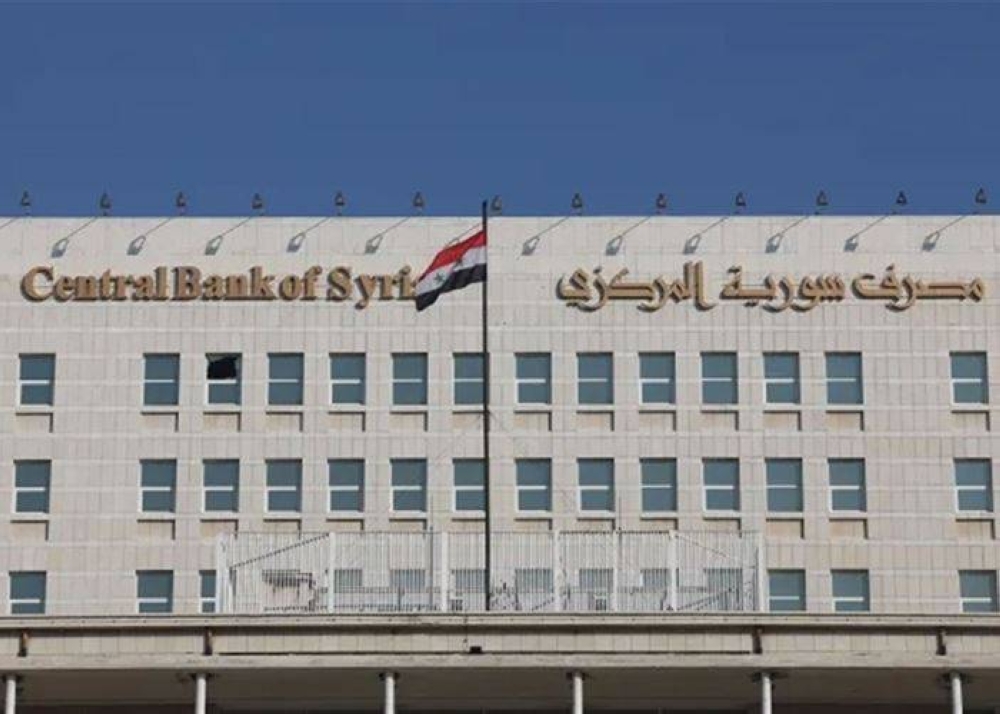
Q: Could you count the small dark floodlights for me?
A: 13